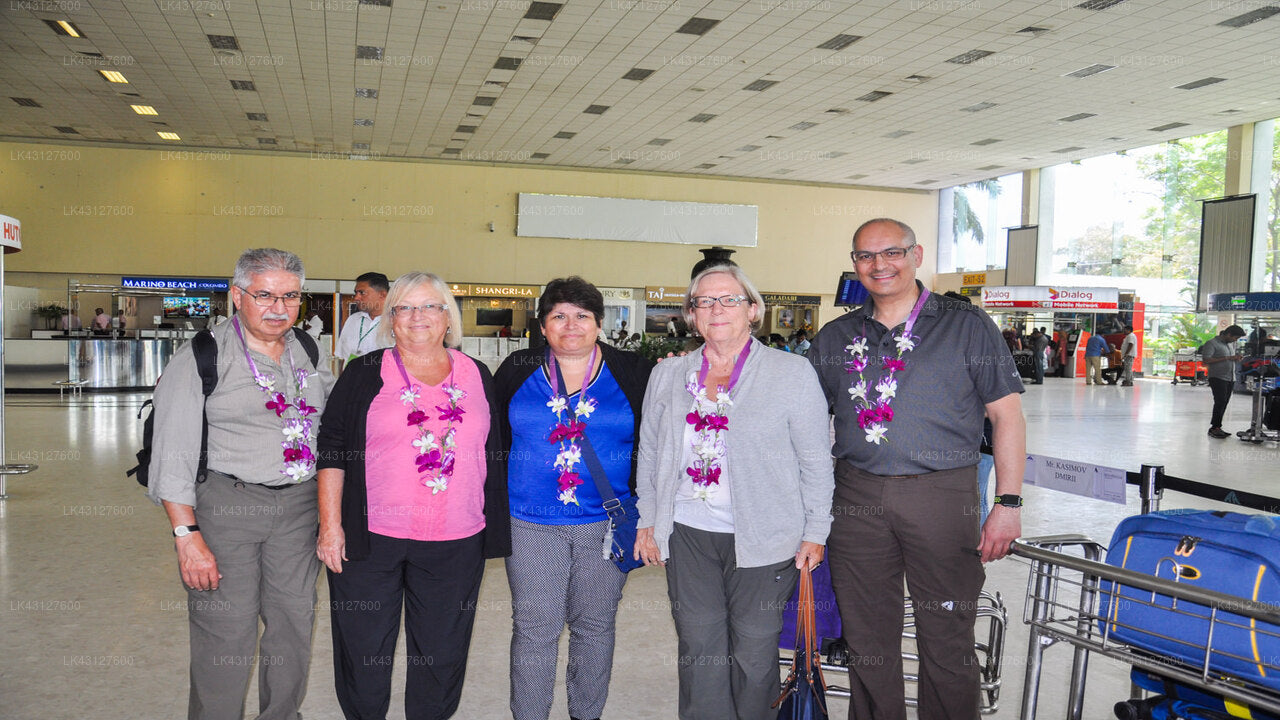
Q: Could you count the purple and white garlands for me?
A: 5